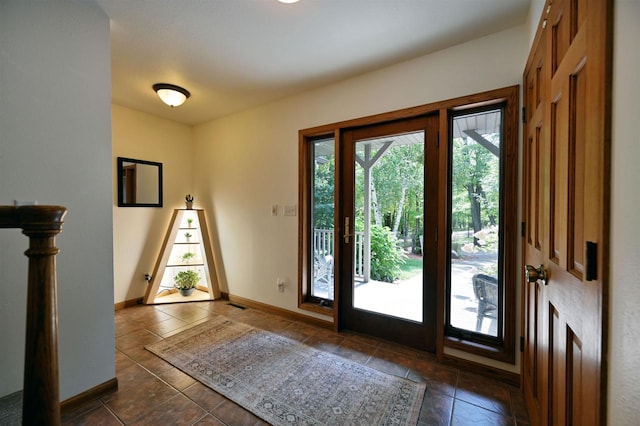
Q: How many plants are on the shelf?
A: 5